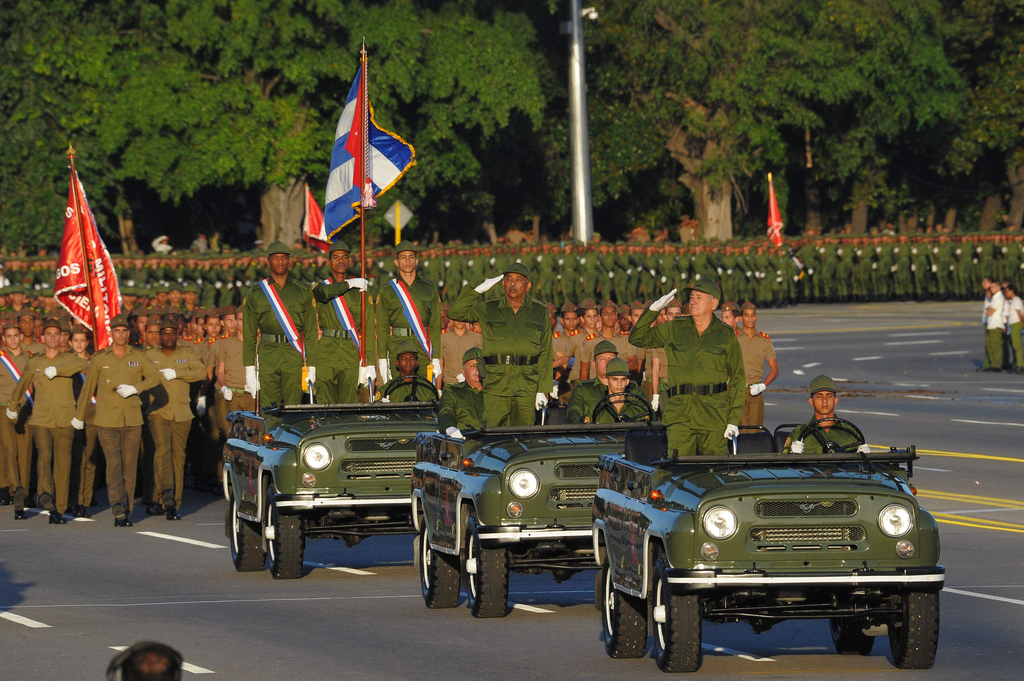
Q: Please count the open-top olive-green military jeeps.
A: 3